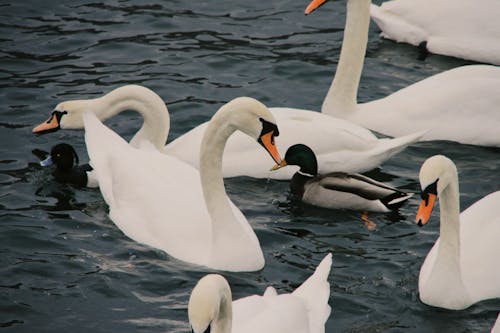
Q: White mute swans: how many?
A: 6